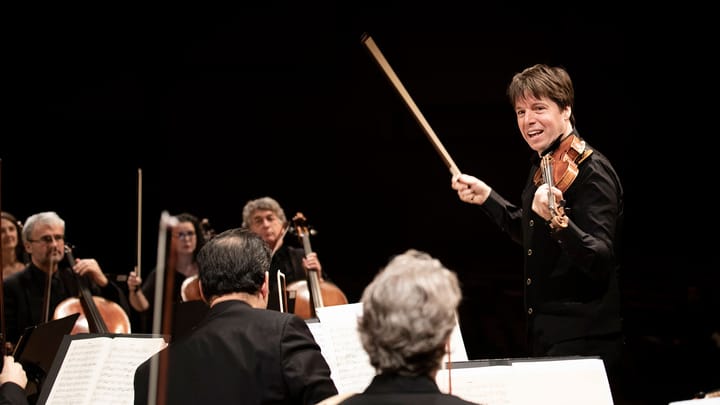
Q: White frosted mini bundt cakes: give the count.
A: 0